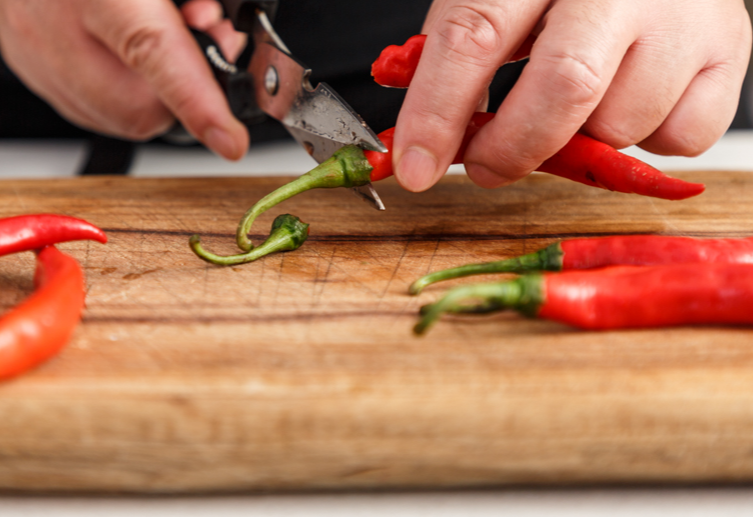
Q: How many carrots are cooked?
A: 0